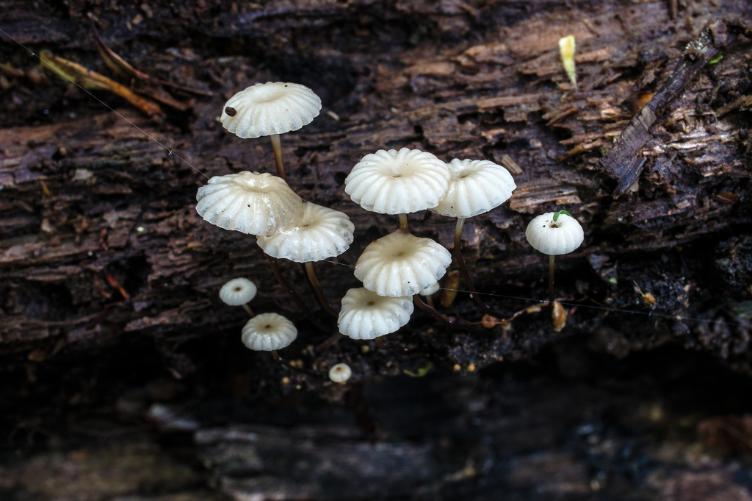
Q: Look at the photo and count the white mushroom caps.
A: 12